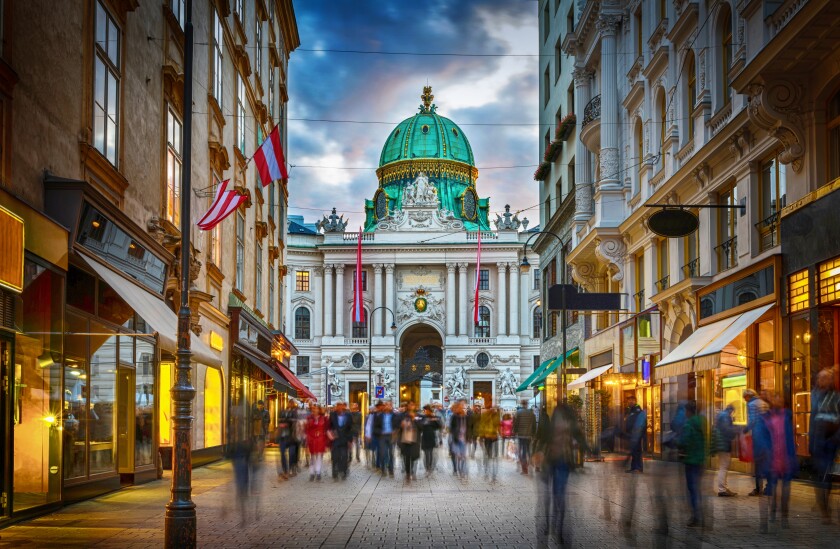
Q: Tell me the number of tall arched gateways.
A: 1